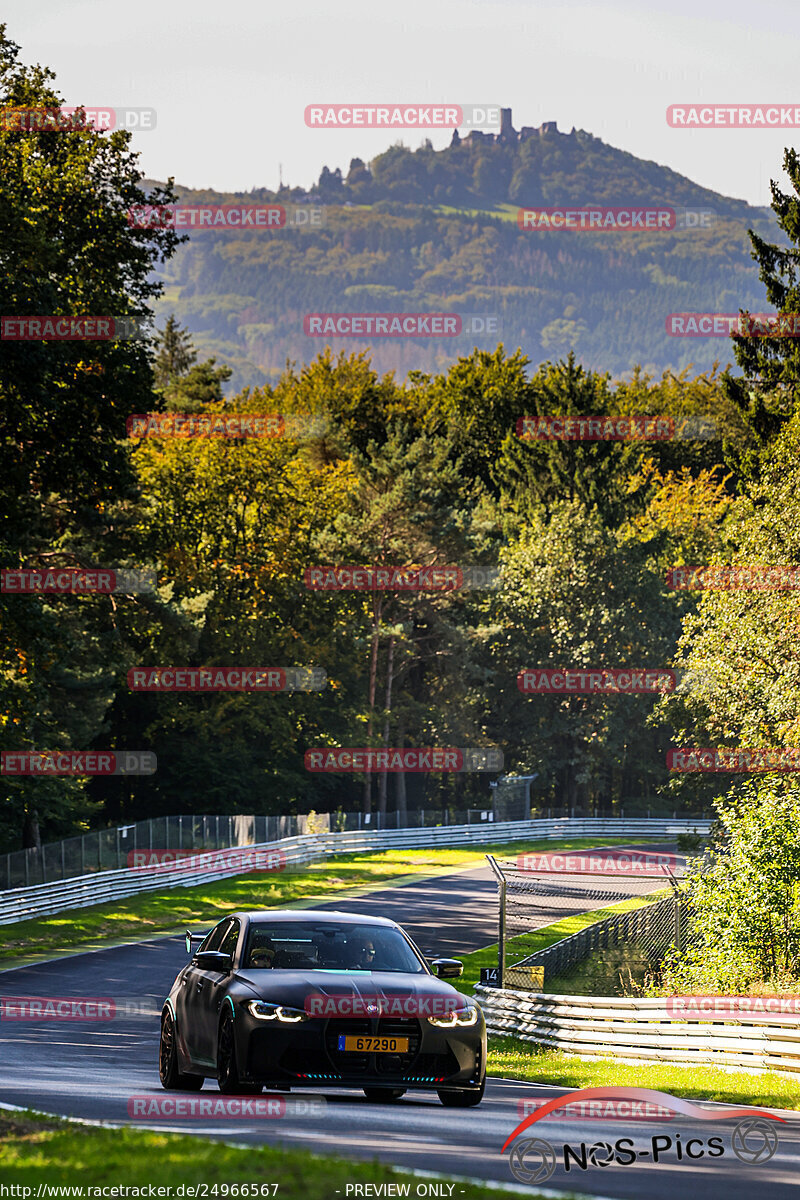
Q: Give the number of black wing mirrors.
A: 2